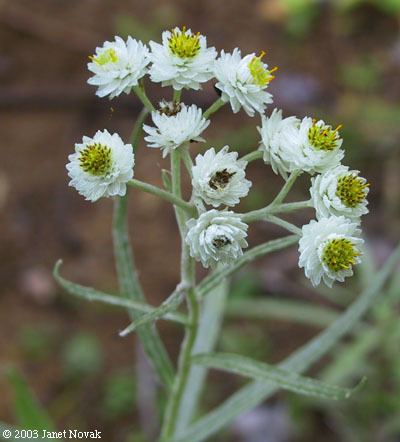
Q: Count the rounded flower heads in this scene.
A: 11